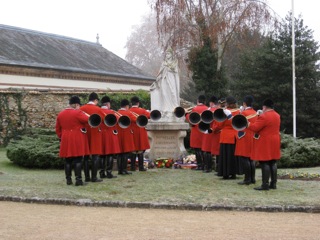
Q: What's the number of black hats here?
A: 11